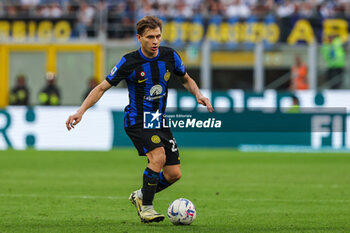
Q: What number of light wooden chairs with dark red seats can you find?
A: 0